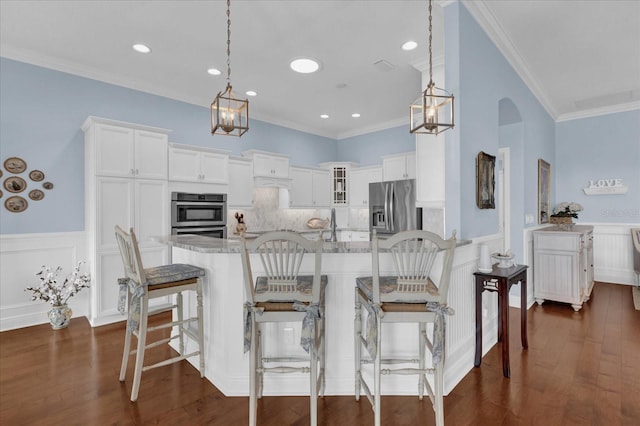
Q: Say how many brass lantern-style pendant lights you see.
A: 2